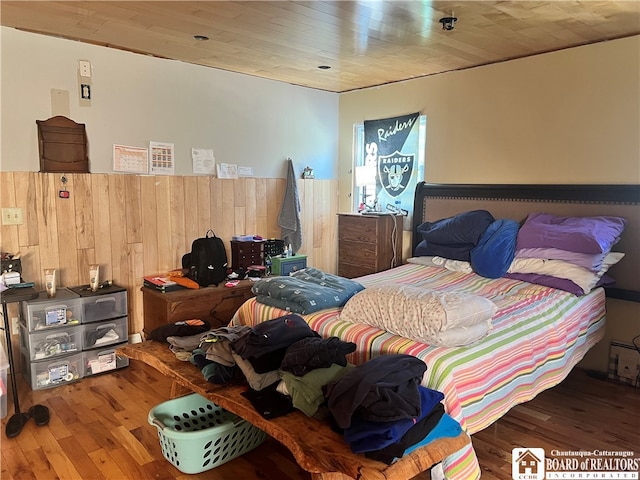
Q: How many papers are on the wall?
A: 5